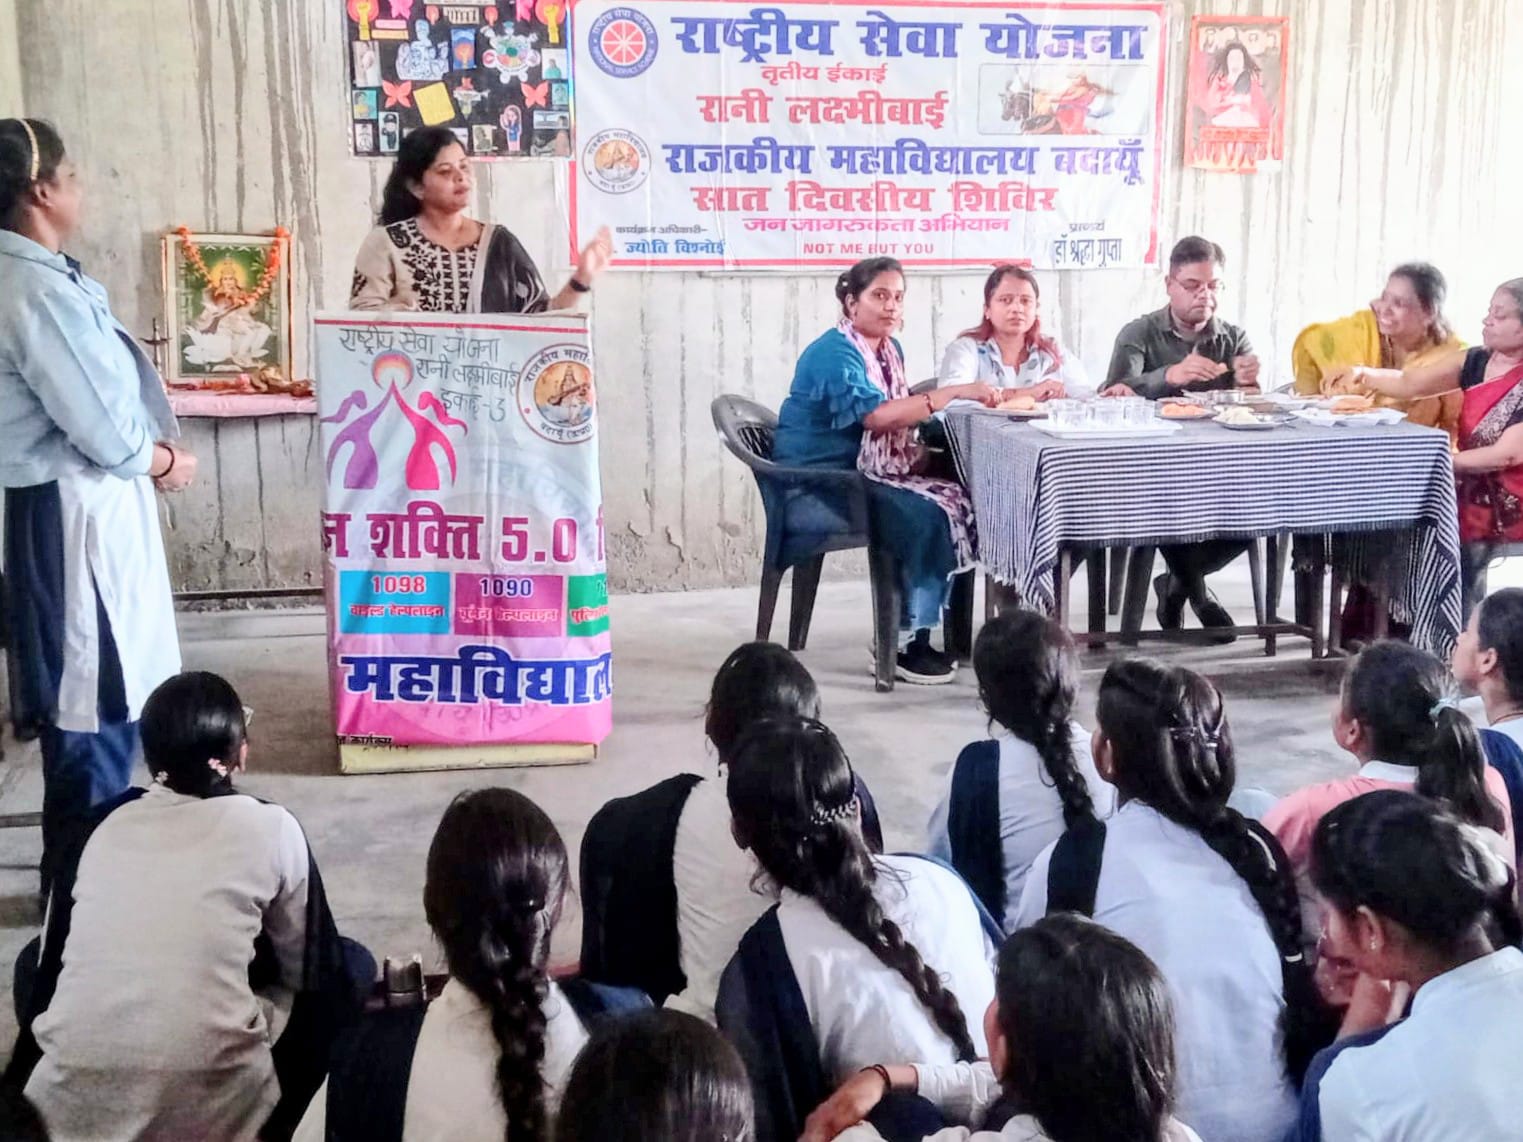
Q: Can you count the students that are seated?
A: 11